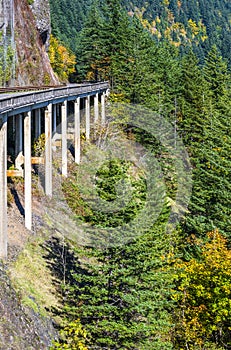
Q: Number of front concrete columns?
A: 8